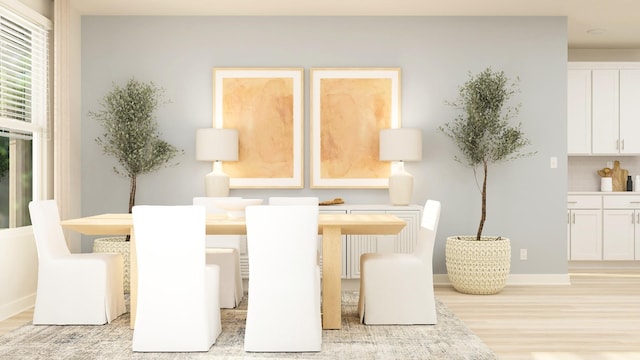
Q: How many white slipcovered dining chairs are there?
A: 6